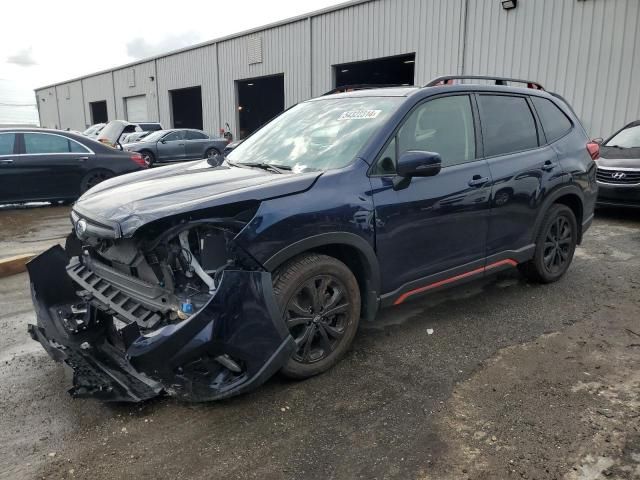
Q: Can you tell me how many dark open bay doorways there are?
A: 4